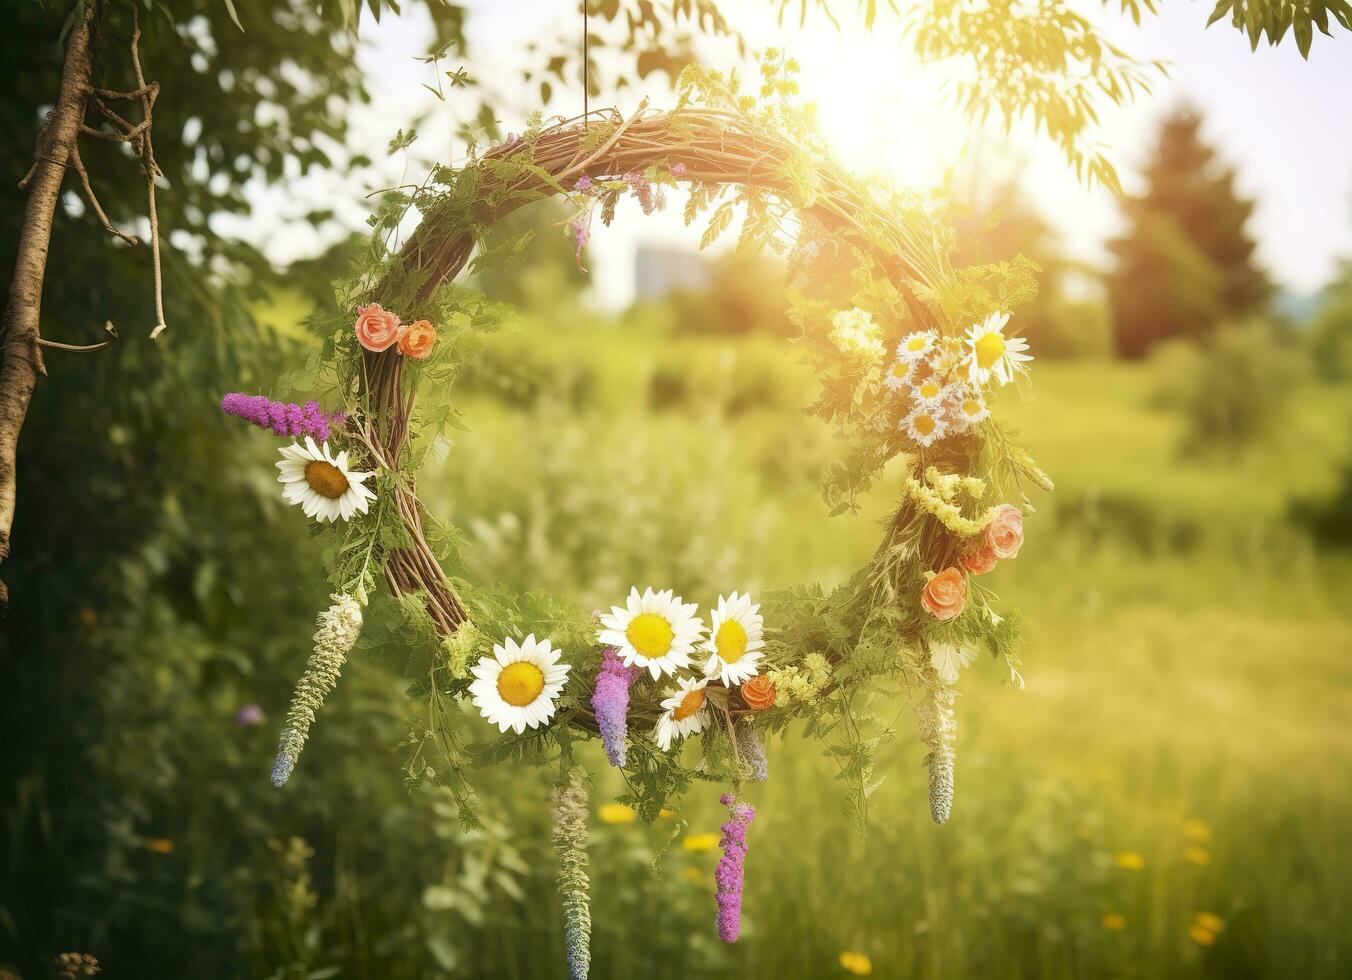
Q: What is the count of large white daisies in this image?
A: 6